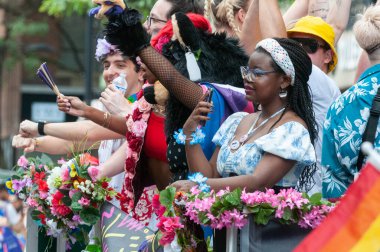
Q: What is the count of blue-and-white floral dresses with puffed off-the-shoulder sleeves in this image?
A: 1